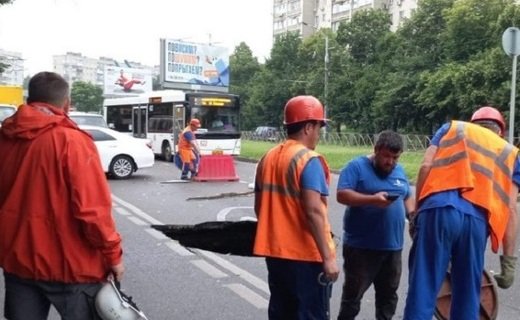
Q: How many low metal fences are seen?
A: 1